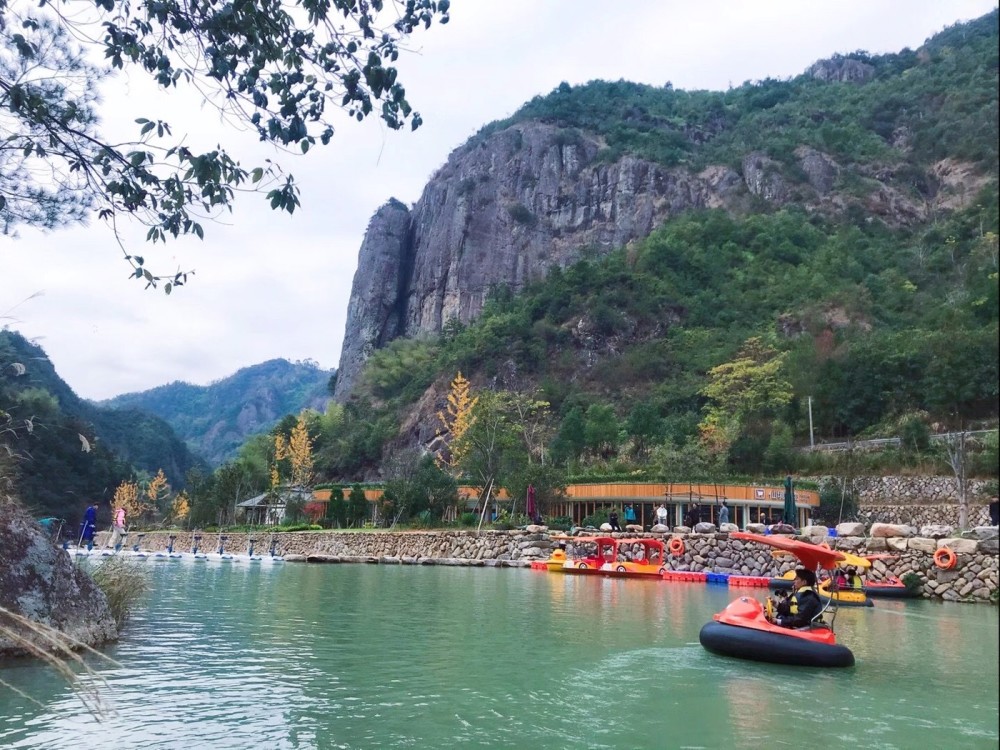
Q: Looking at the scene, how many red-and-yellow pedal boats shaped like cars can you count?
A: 2